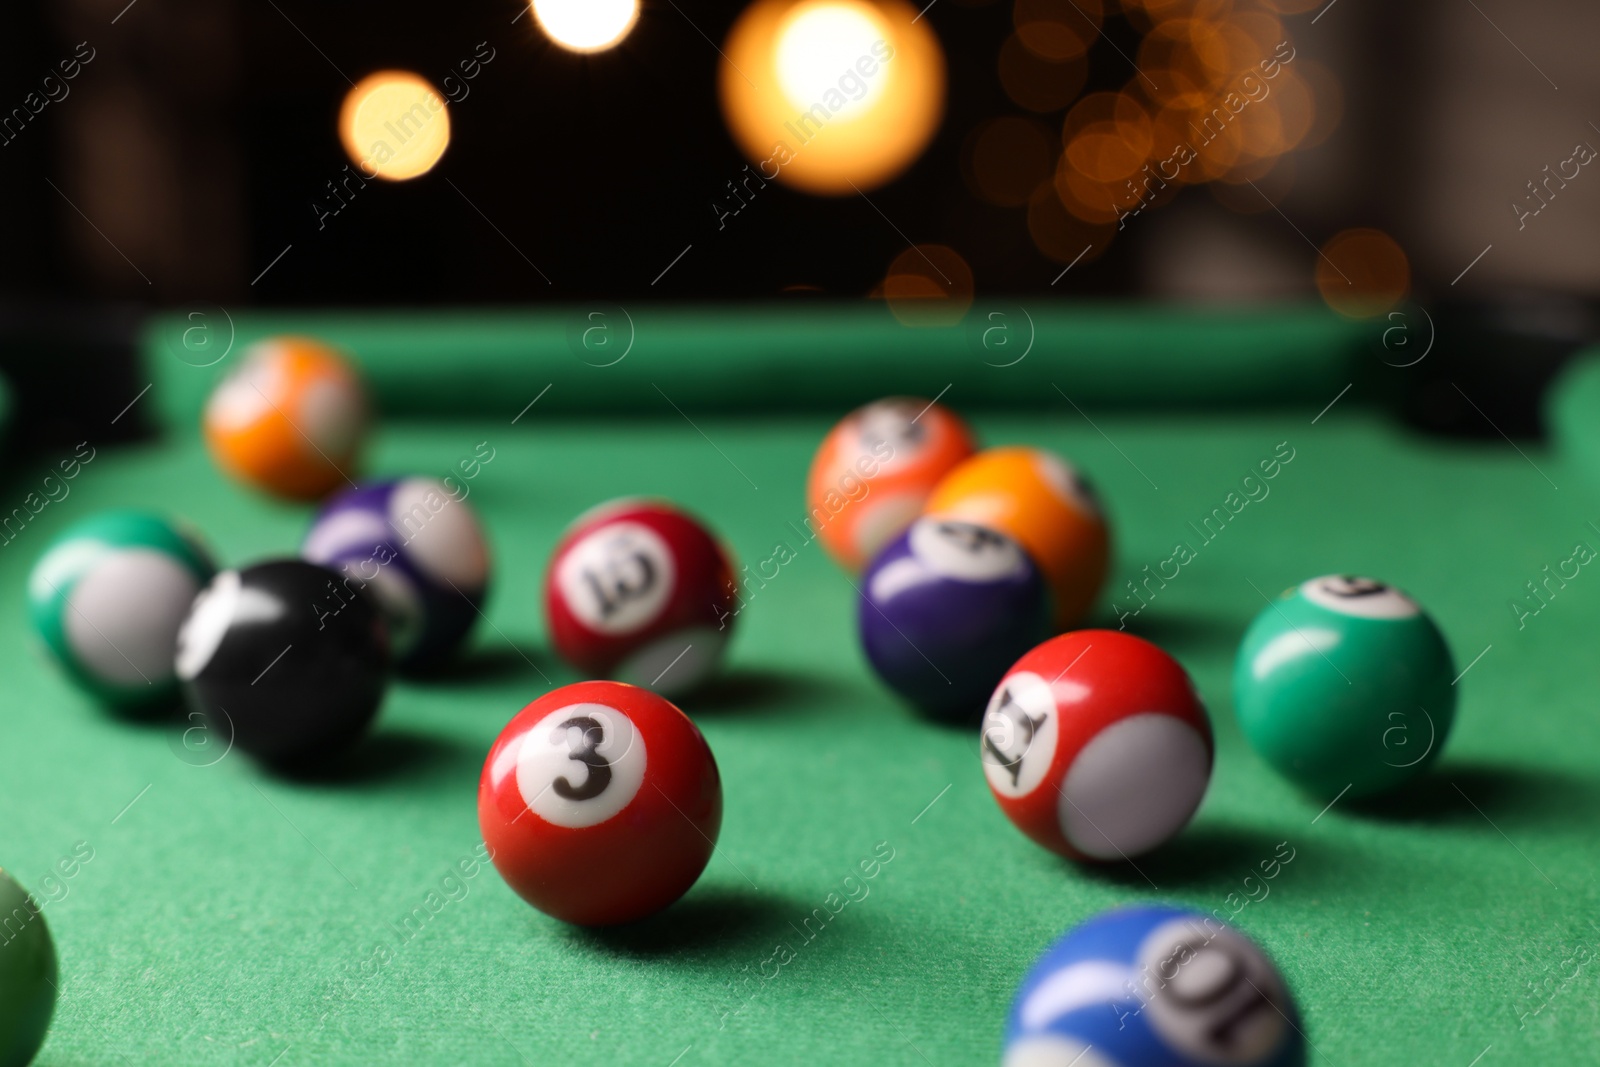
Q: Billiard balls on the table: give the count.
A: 13